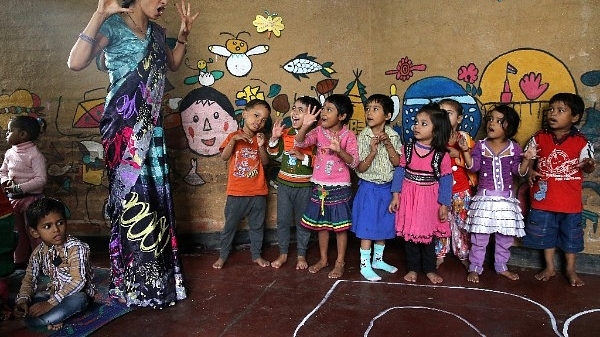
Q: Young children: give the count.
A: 10